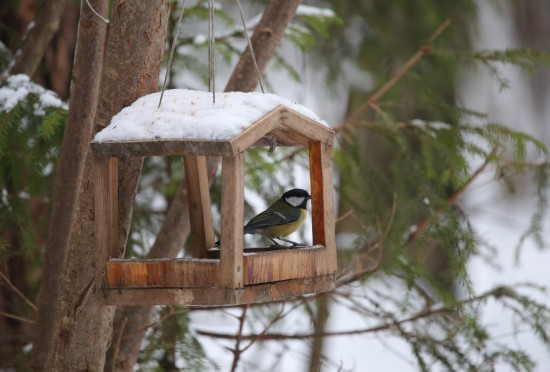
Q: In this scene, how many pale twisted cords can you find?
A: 4